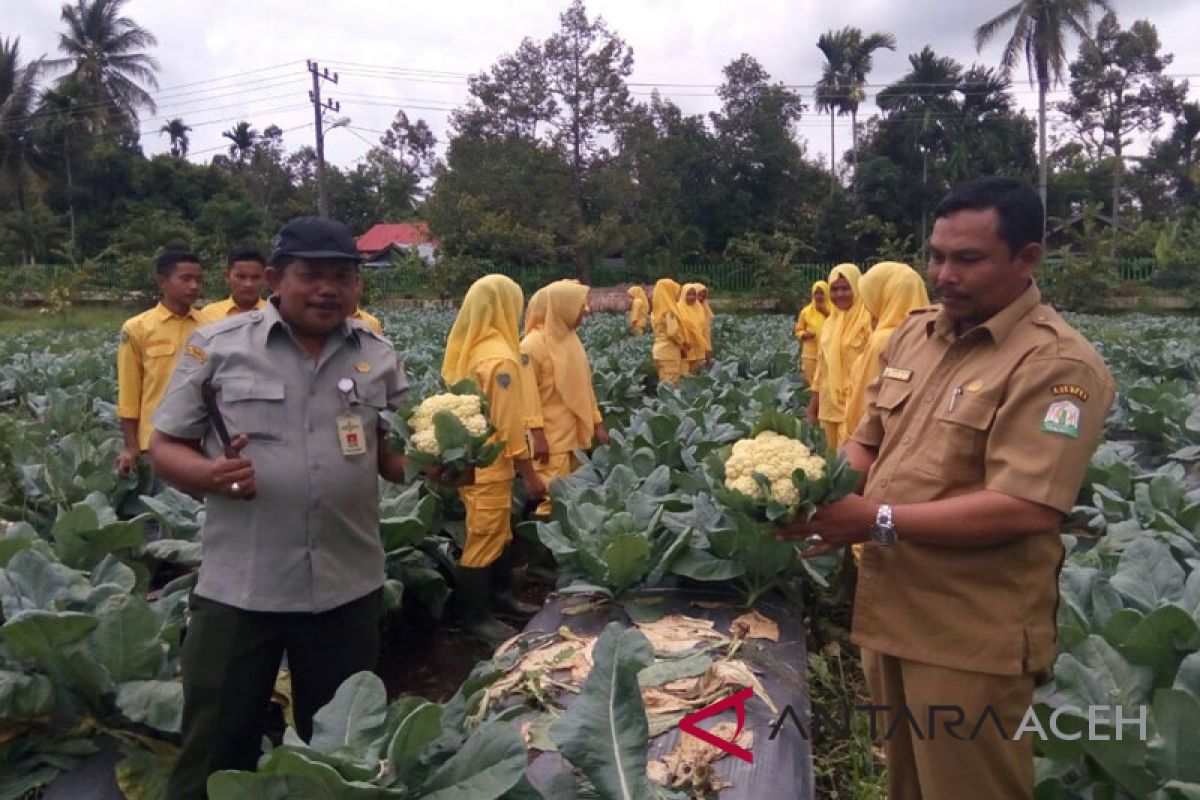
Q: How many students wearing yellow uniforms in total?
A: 12